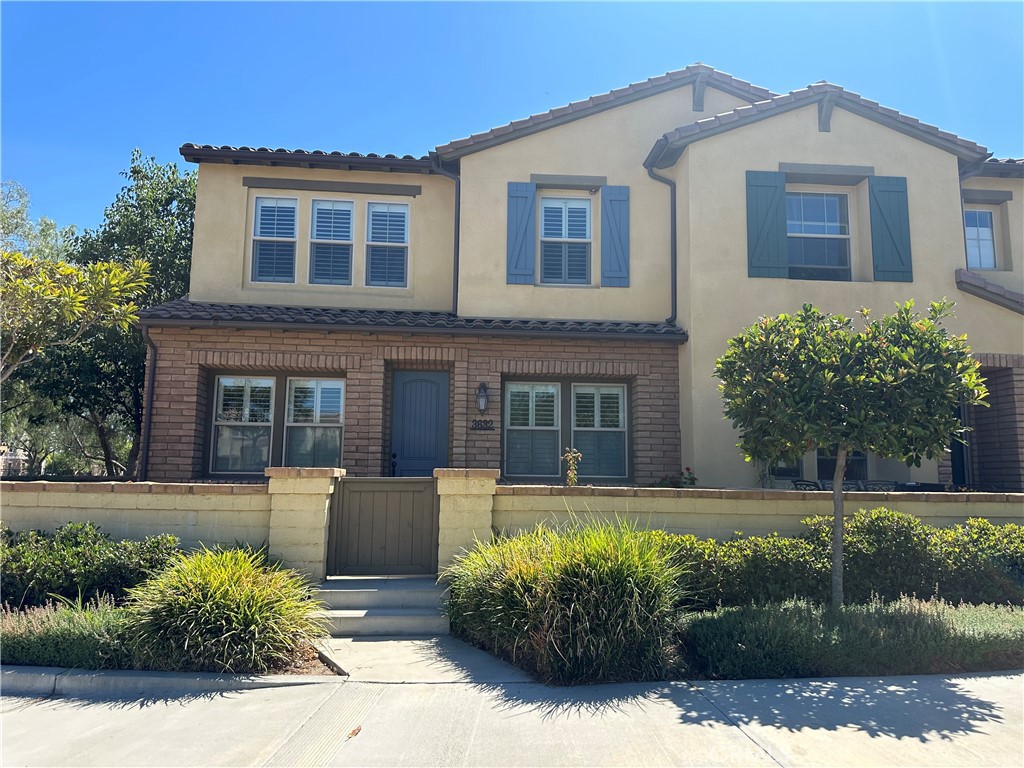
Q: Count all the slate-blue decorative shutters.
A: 4